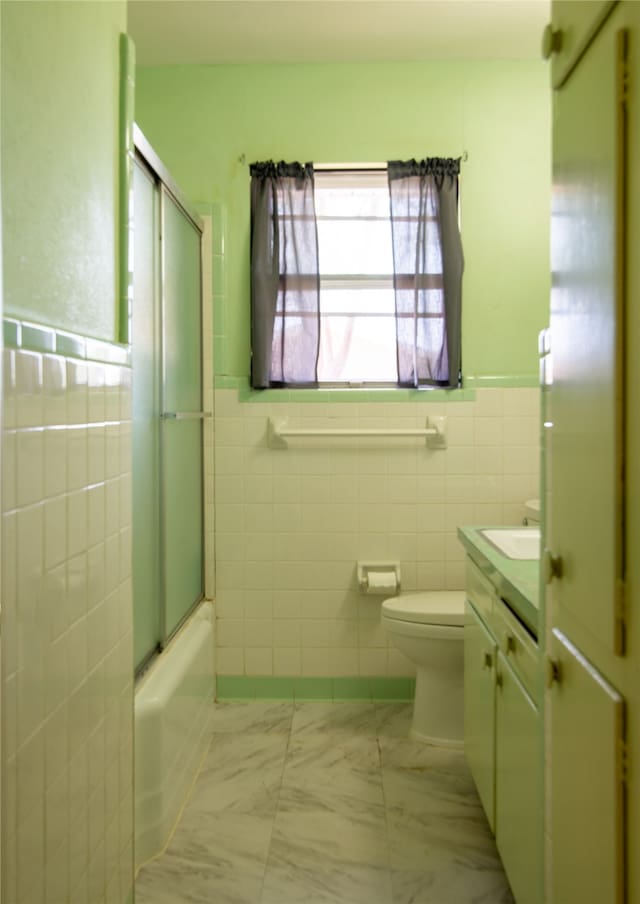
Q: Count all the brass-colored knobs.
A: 6